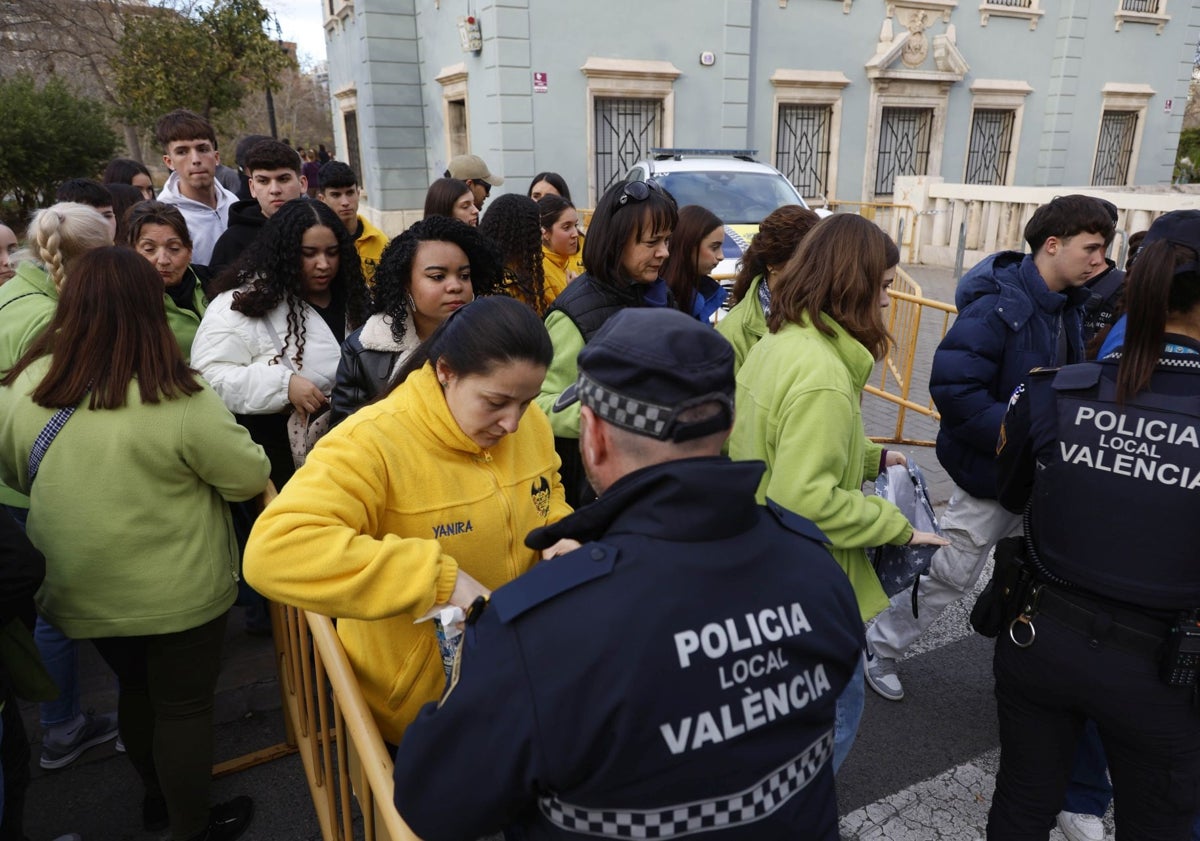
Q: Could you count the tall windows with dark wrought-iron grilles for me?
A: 5